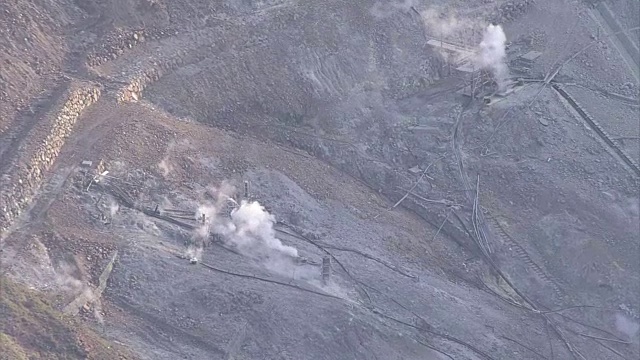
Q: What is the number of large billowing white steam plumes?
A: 2